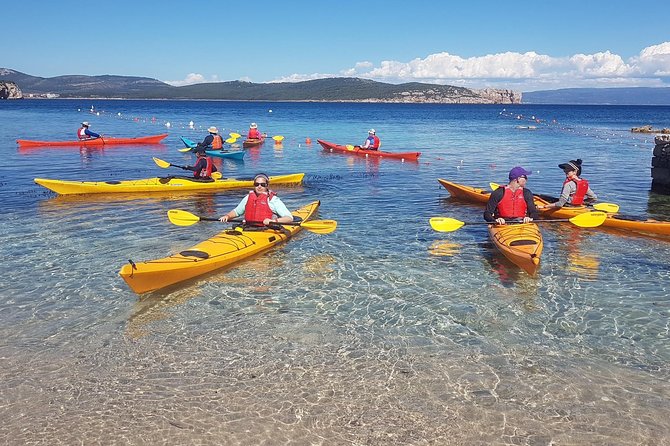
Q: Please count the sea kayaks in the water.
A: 8